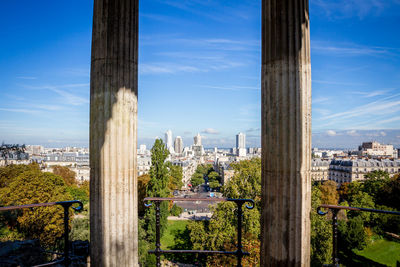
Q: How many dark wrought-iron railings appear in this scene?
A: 3